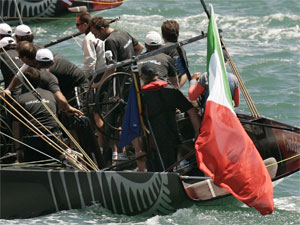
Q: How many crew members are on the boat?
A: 12